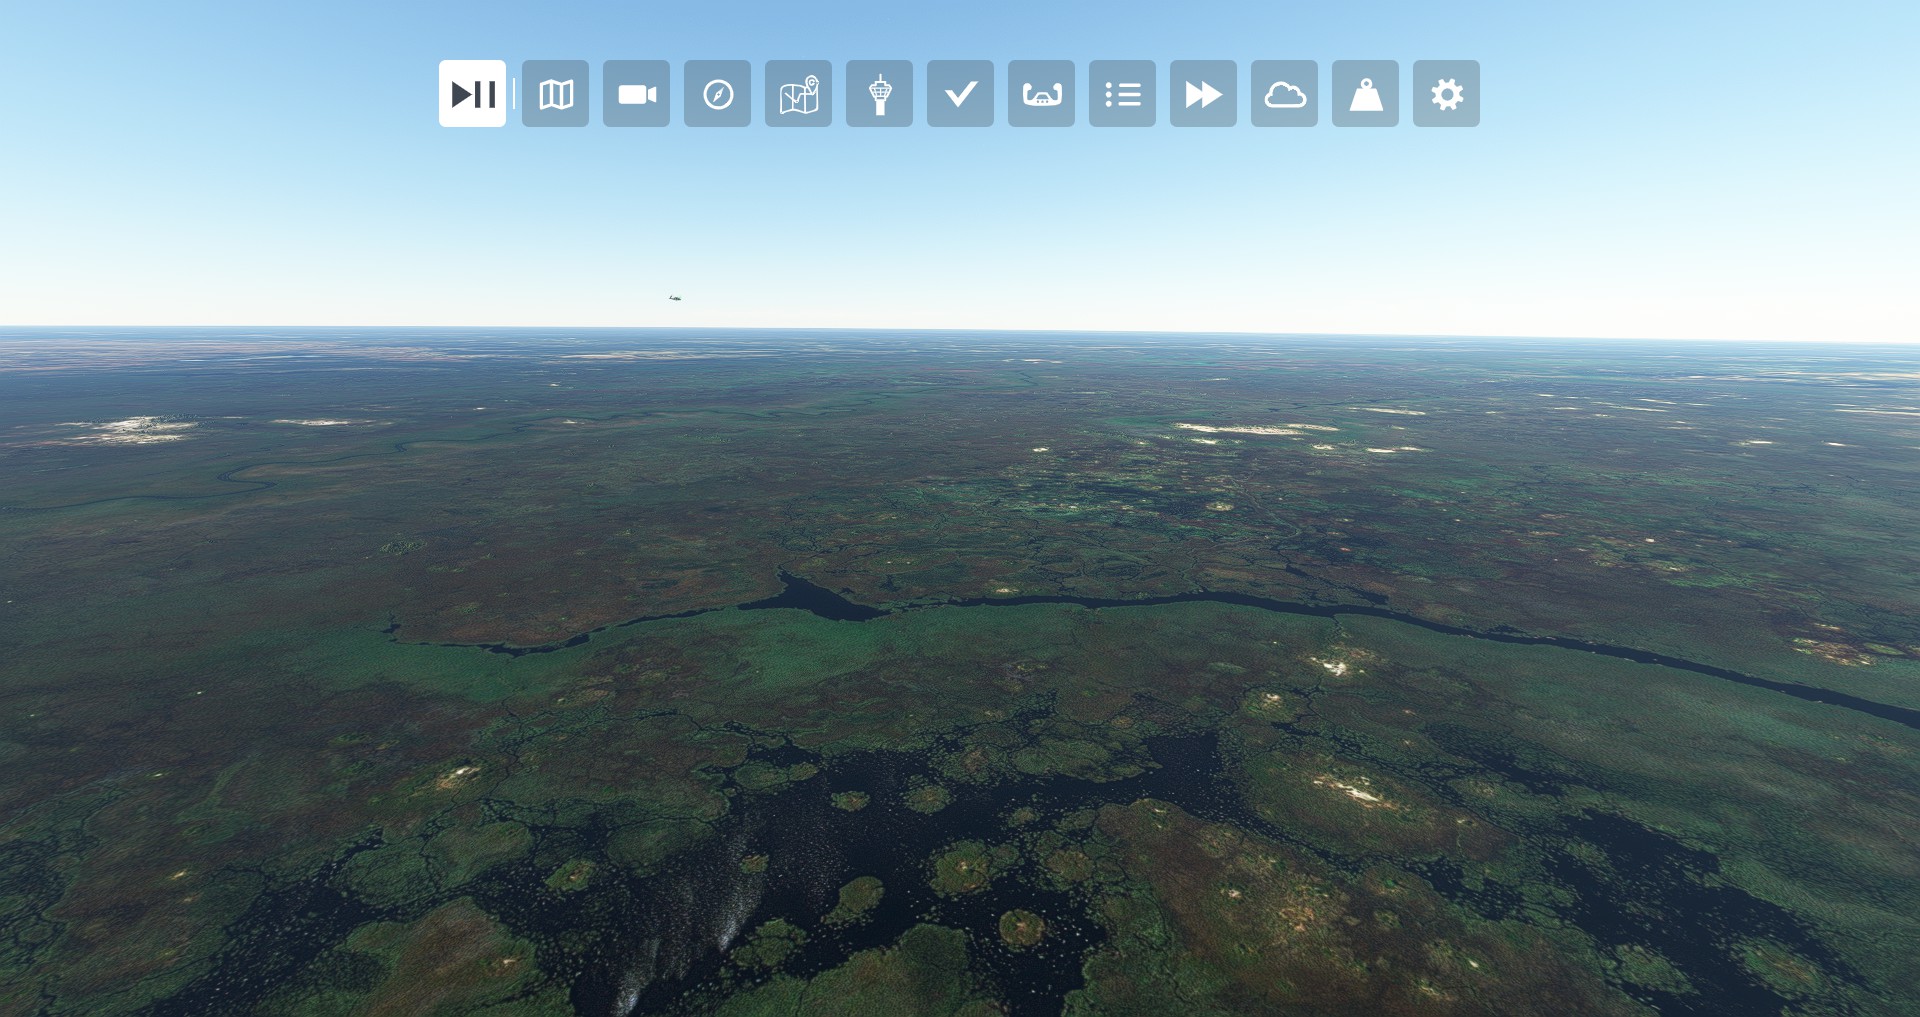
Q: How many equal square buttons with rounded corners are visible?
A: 13